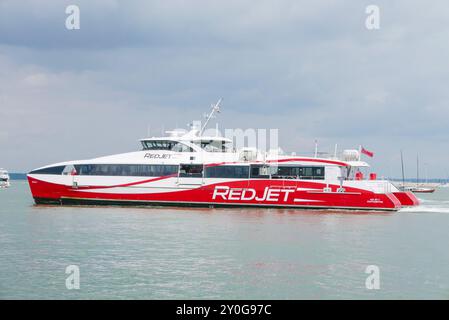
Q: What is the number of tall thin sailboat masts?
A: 2